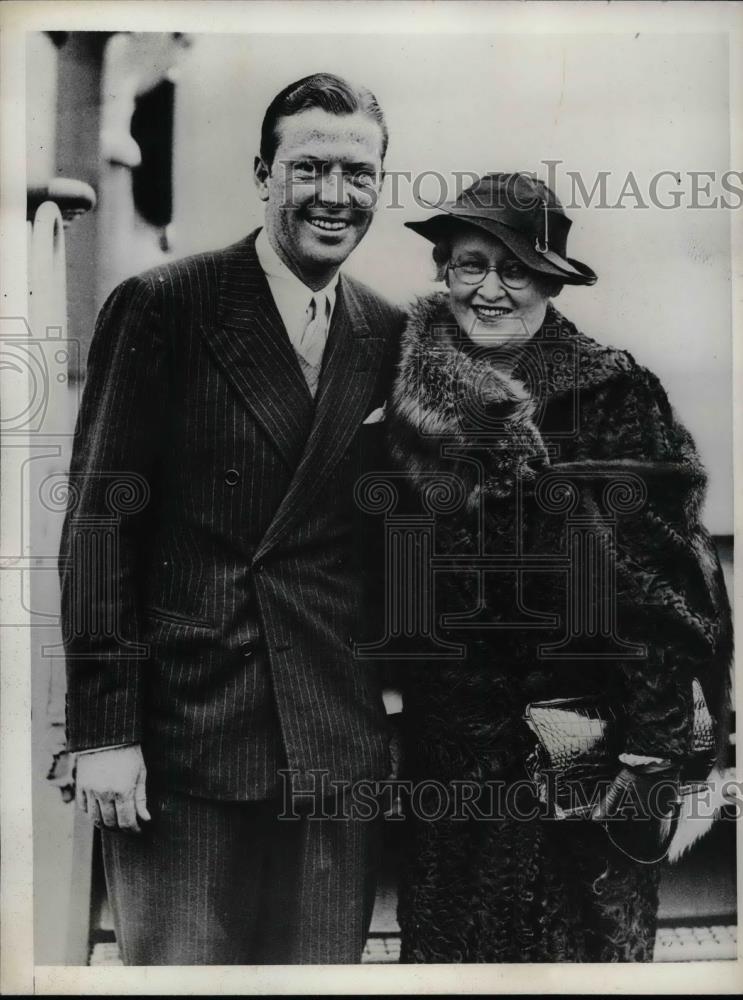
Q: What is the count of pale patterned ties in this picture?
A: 1